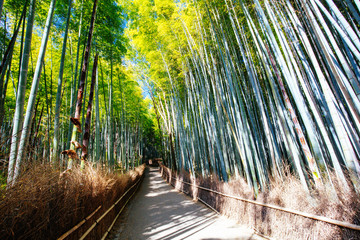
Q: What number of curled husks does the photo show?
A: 3